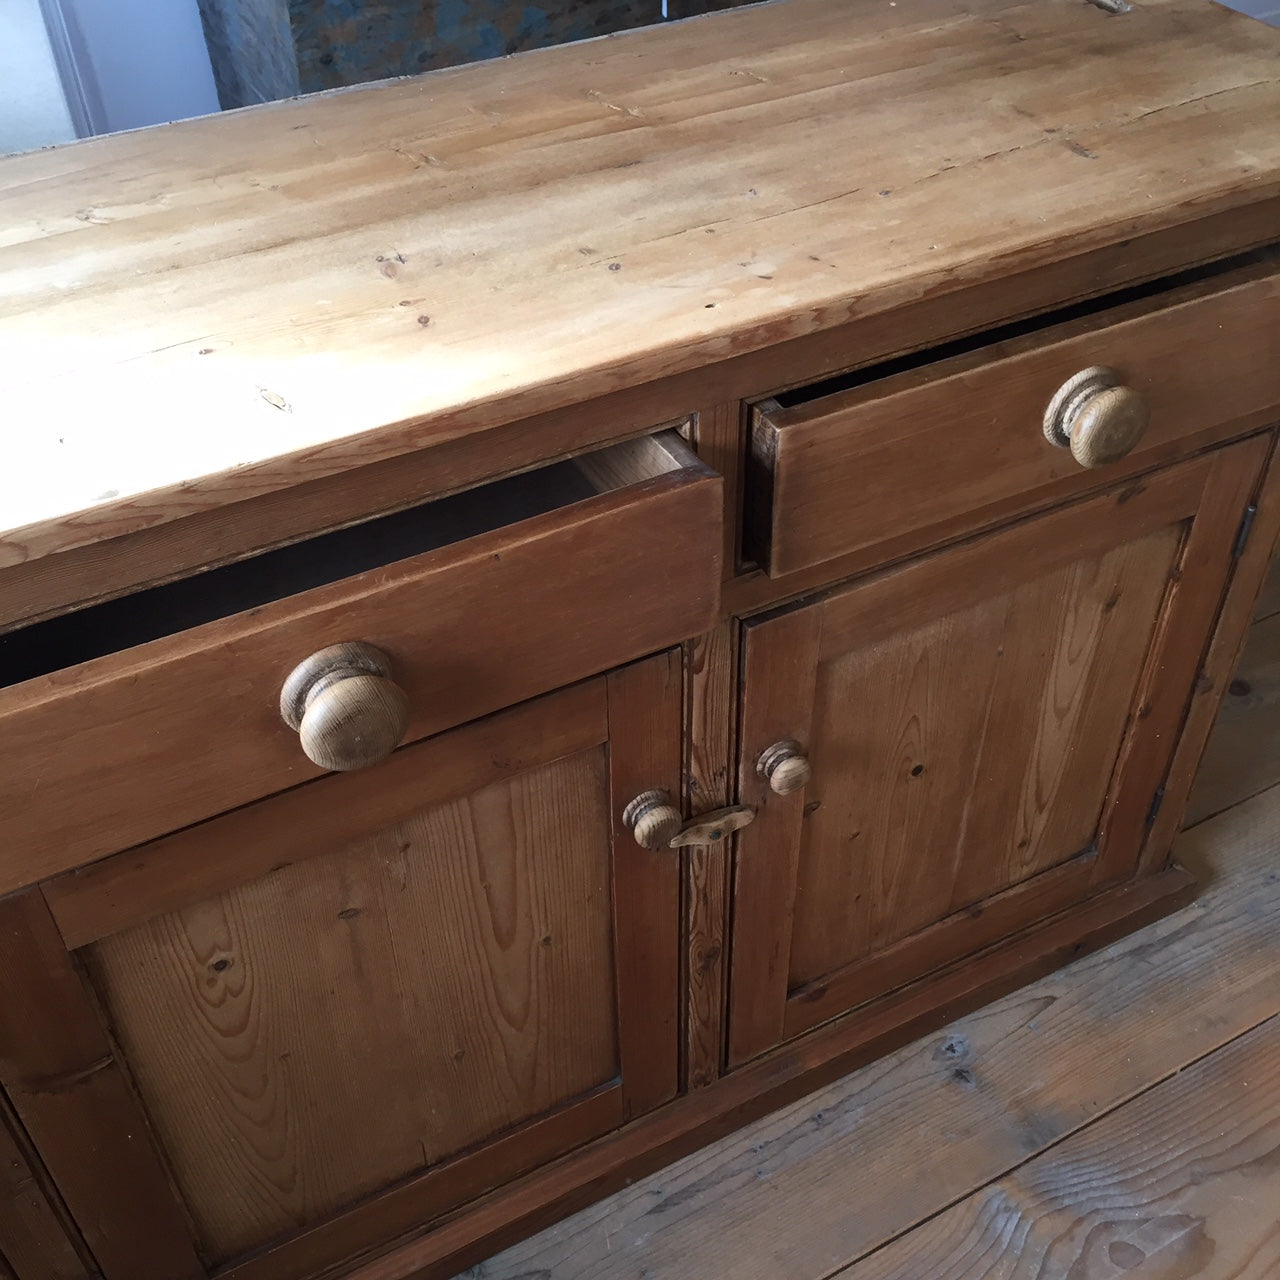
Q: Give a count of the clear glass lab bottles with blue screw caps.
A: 0